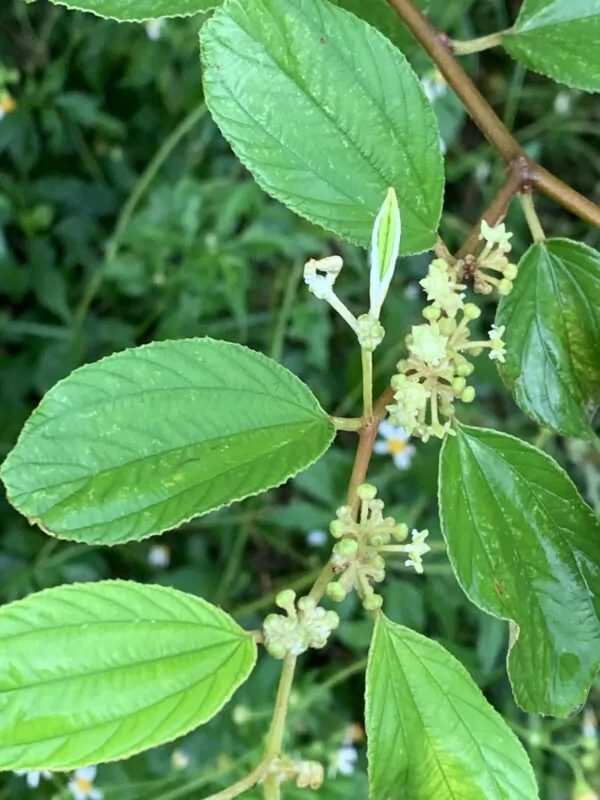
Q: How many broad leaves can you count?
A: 8